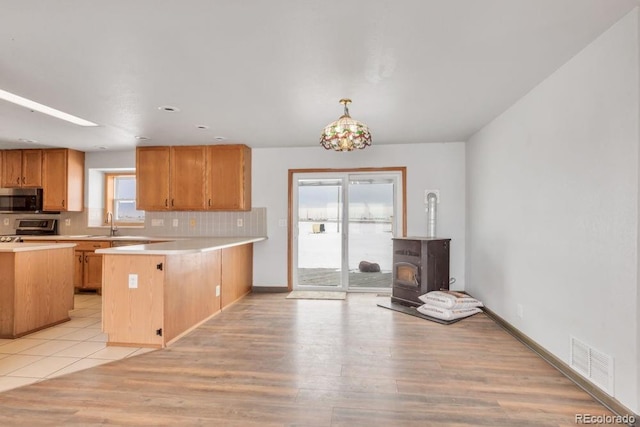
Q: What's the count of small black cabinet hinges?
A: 2